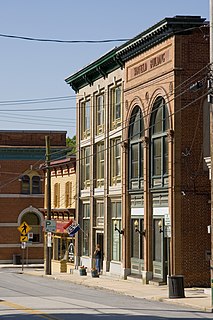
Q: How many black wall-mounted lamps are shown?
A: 3